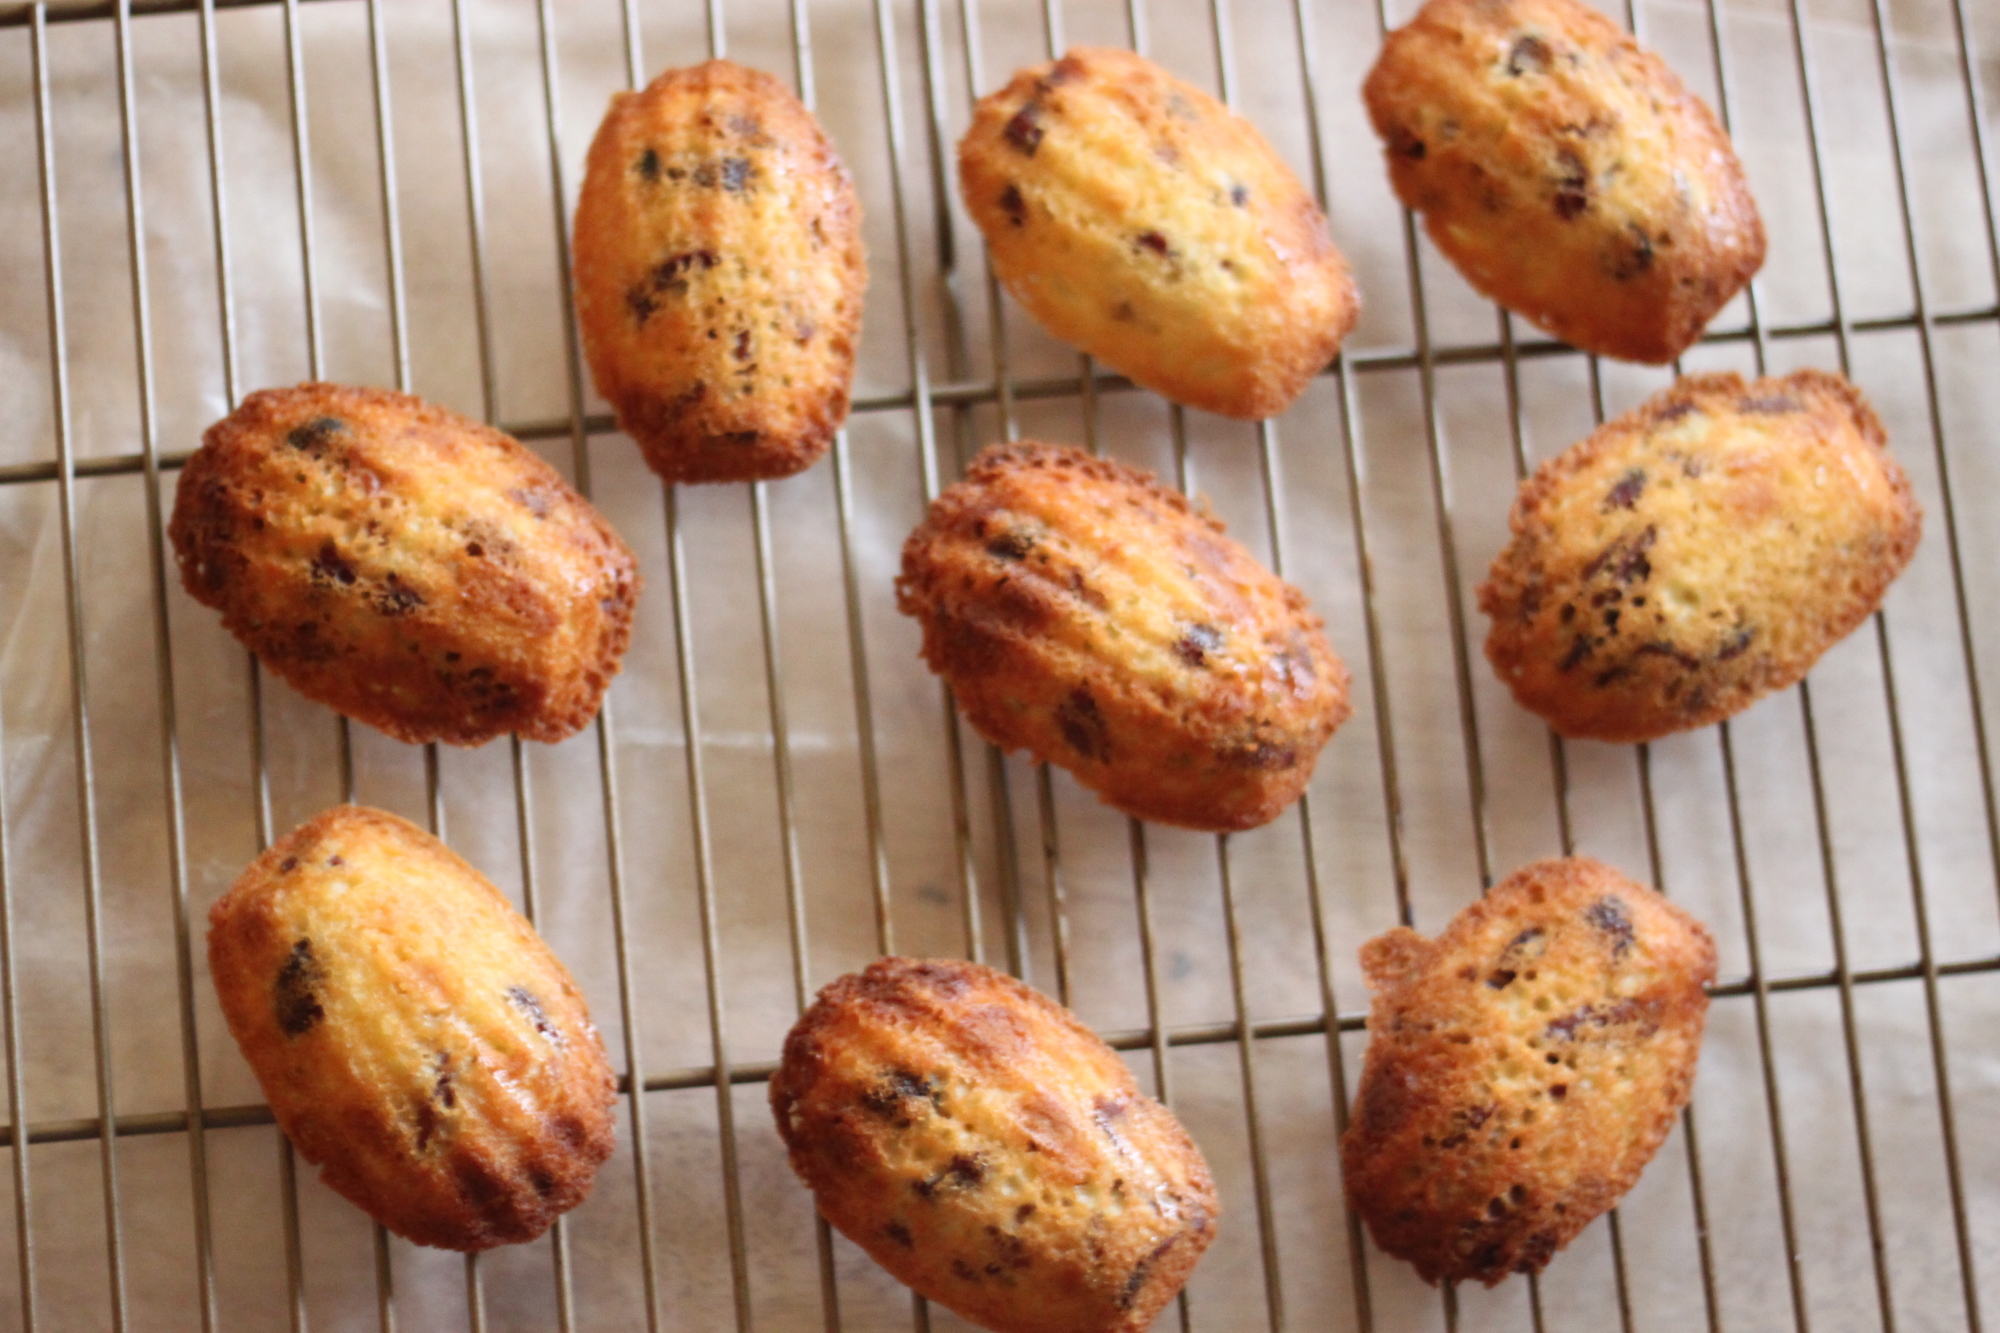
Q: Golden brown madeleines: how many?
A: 9